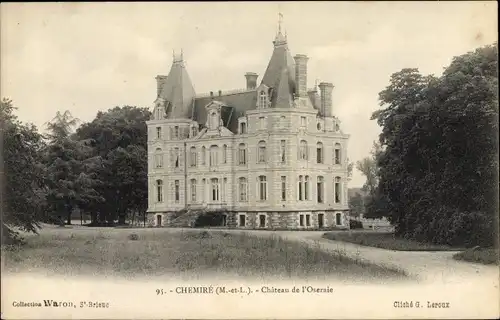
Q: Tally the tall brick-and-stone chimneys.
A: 4